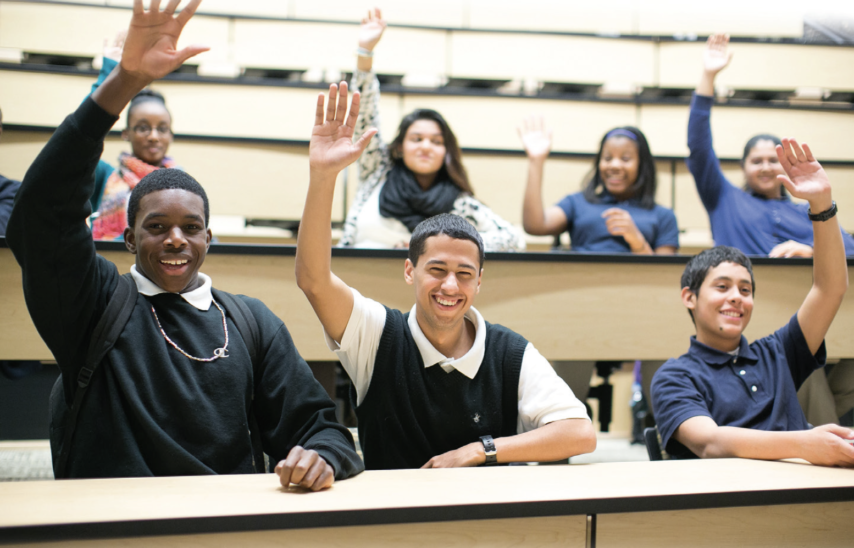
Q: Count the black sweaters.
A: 2